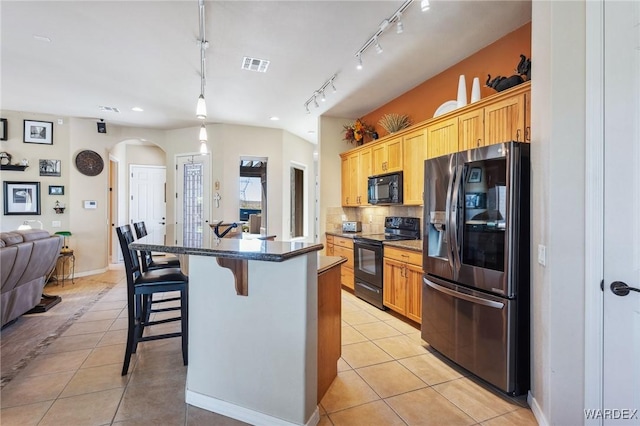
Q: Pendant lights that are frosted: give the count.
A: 3